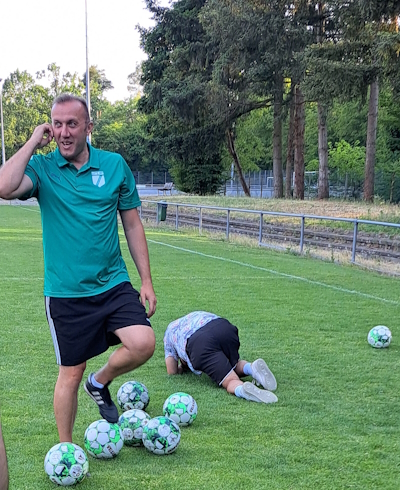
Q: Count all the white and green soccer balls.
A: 7